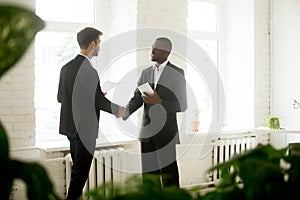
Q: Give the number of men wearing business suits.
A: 2